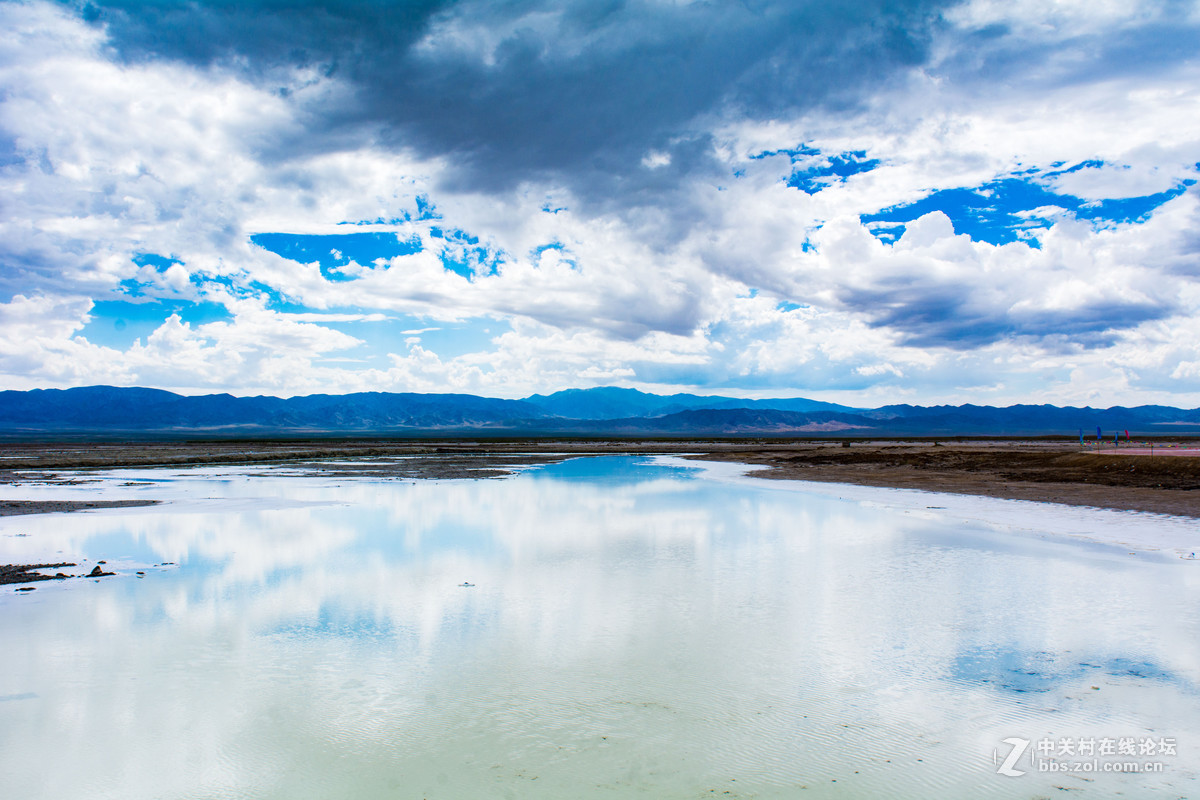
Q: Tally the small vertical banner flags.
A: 4